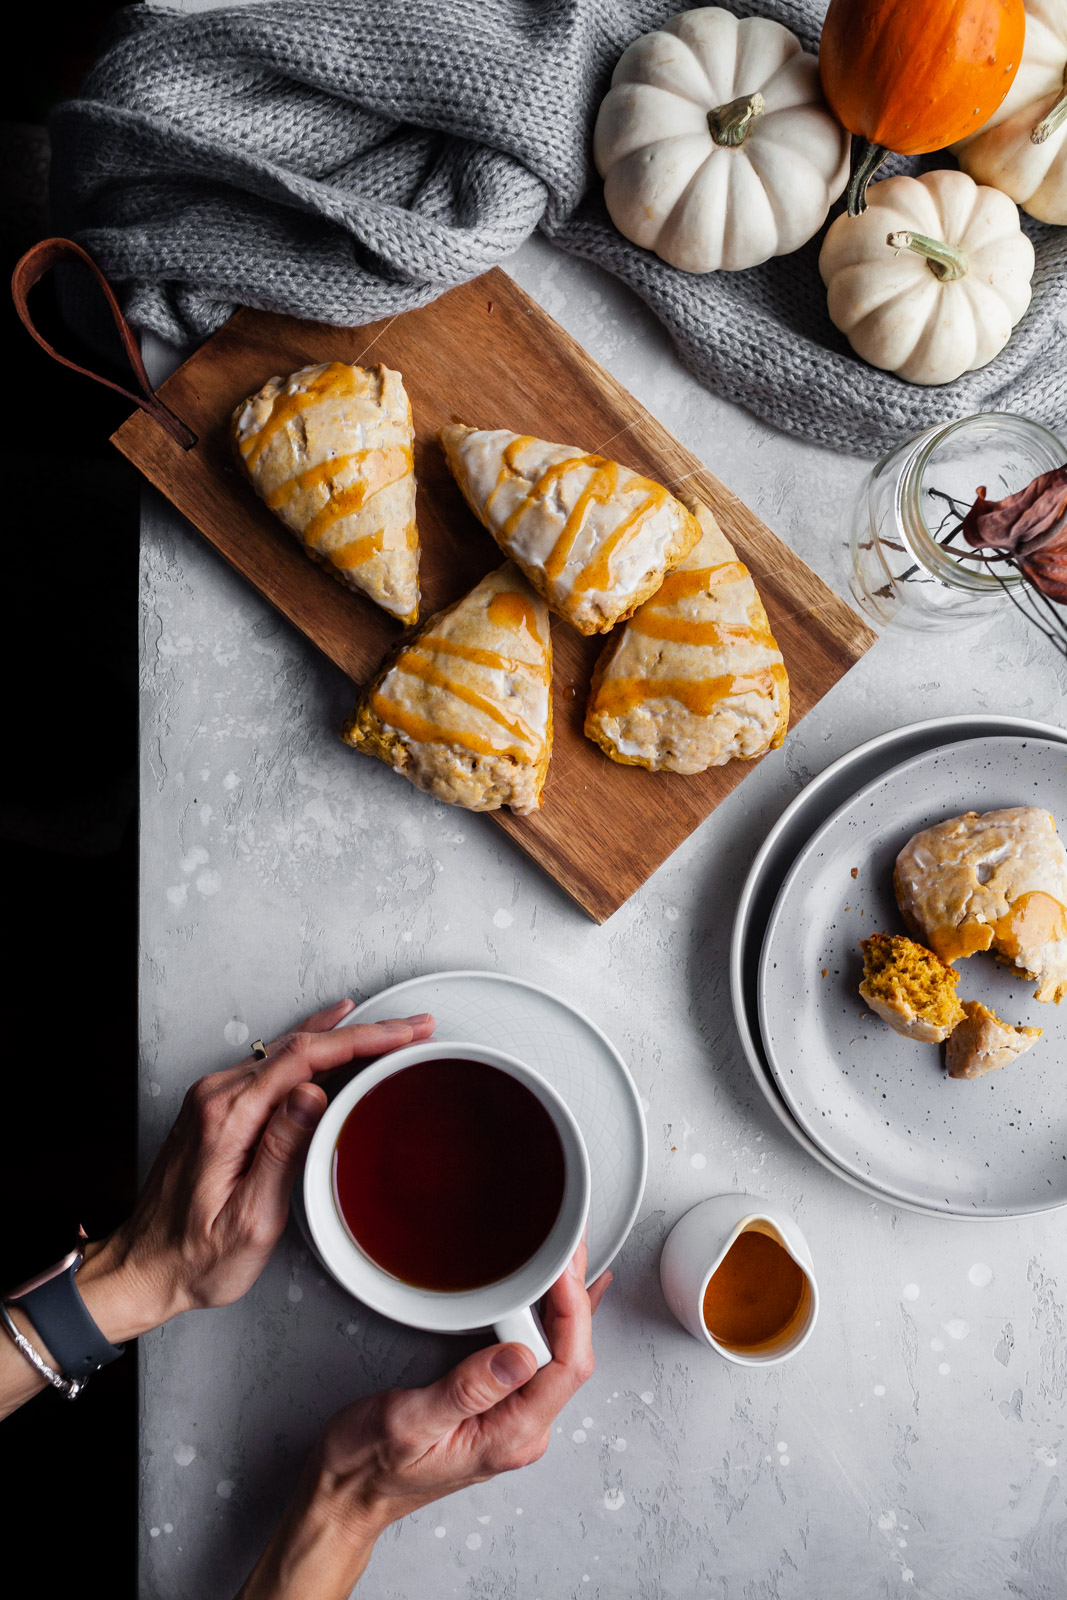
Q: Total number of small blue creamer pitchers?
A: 0